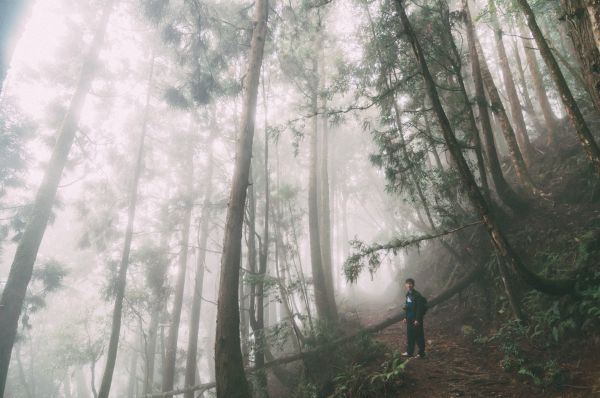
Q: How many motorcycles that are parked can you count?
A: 0